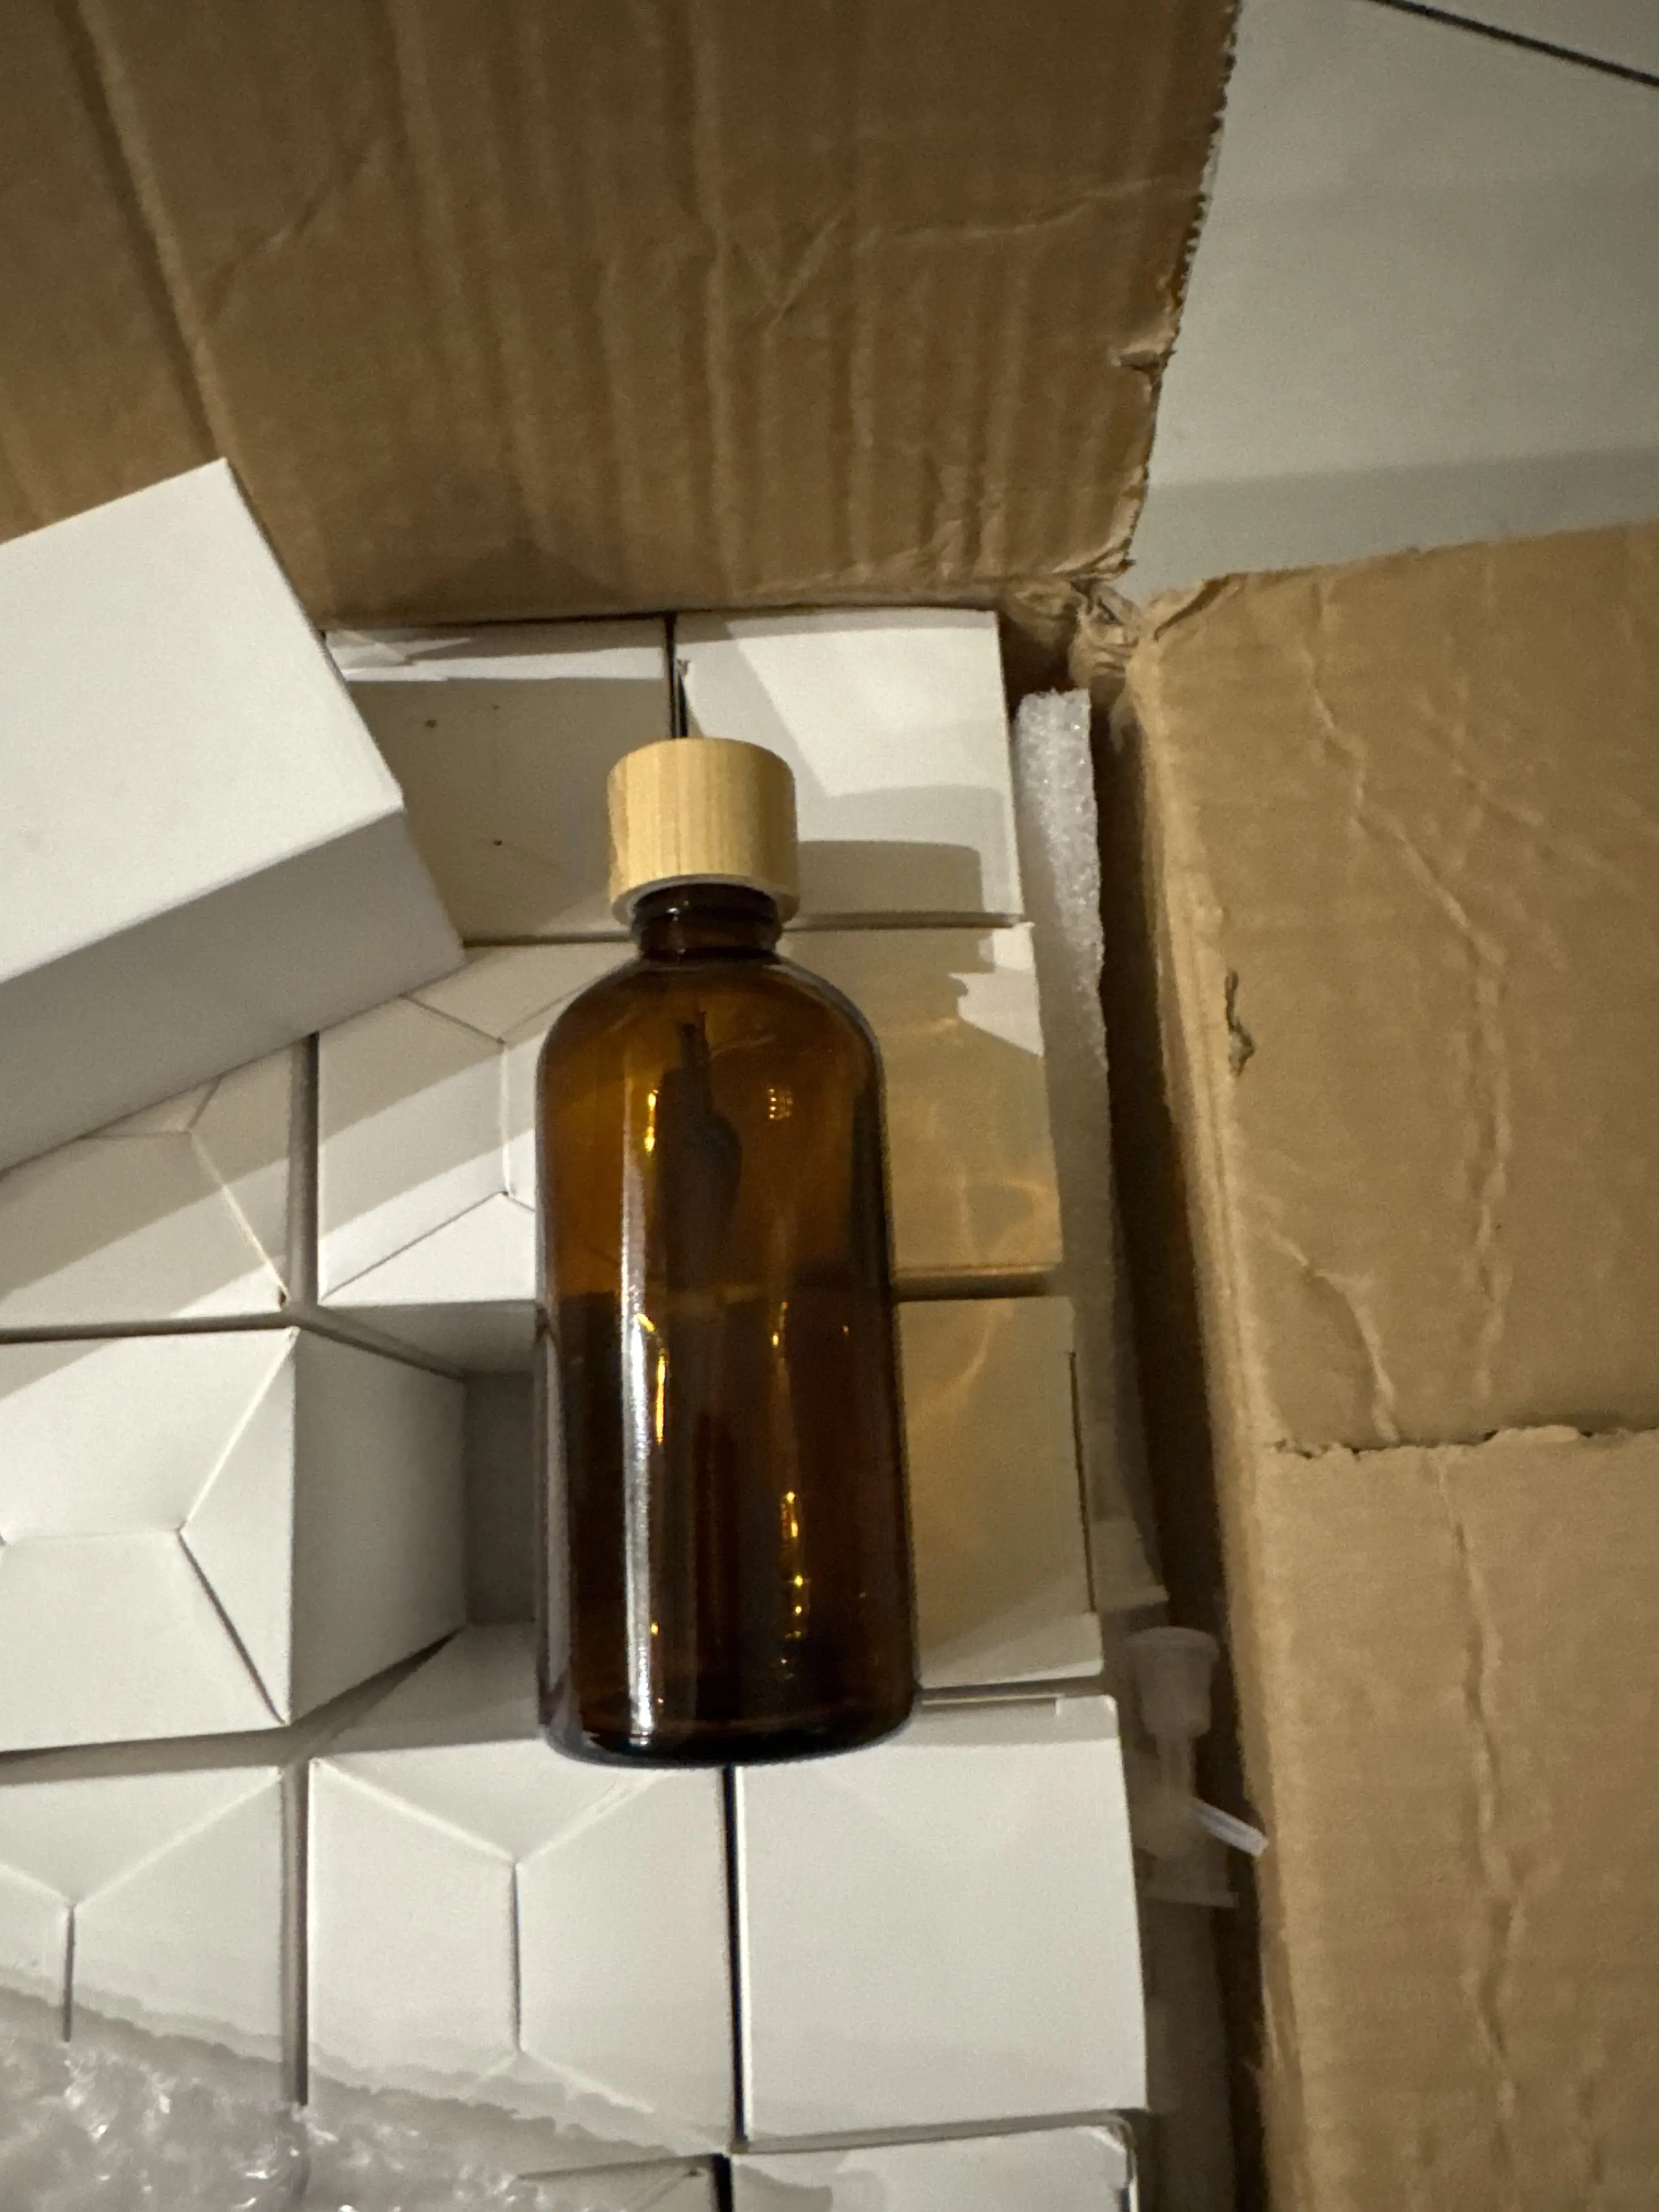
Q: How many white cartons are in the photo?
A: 13